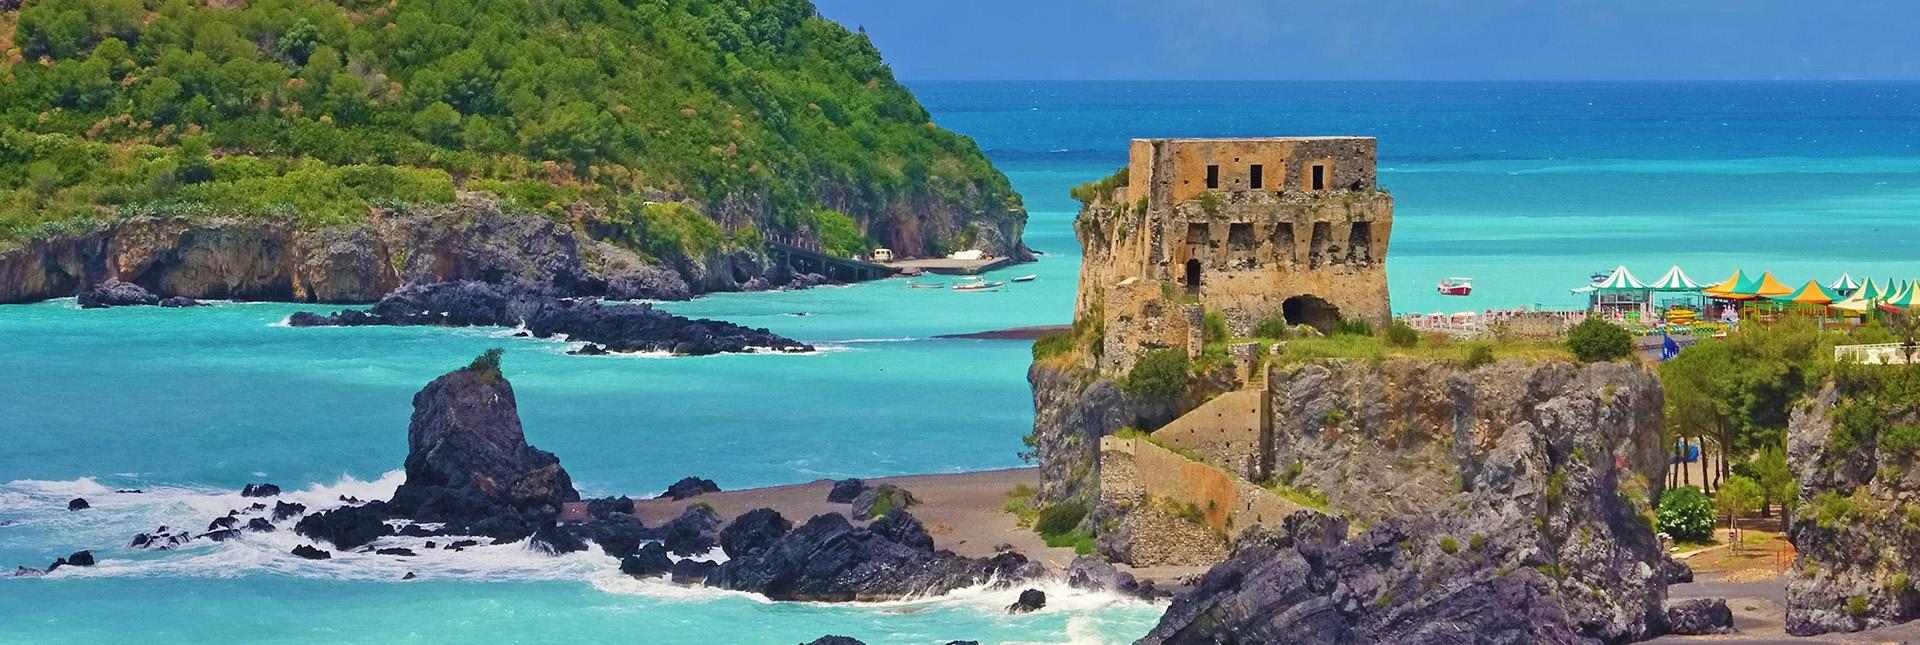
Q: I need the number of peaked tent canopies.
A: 10